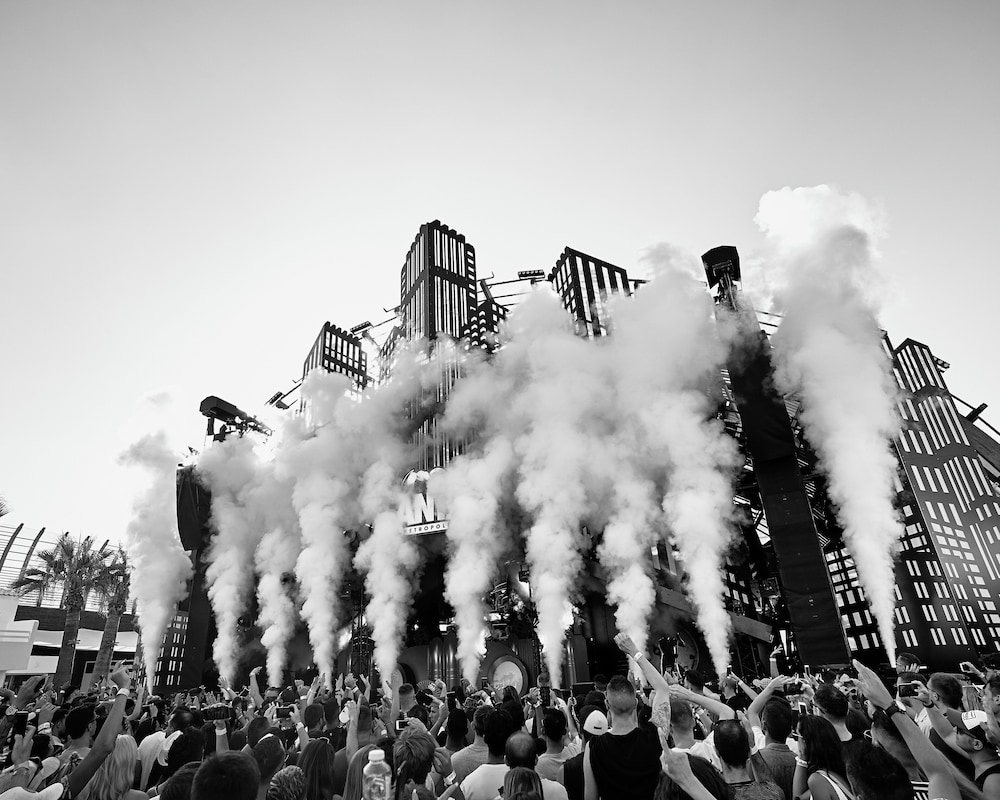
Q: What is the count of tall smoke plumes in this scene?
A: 10